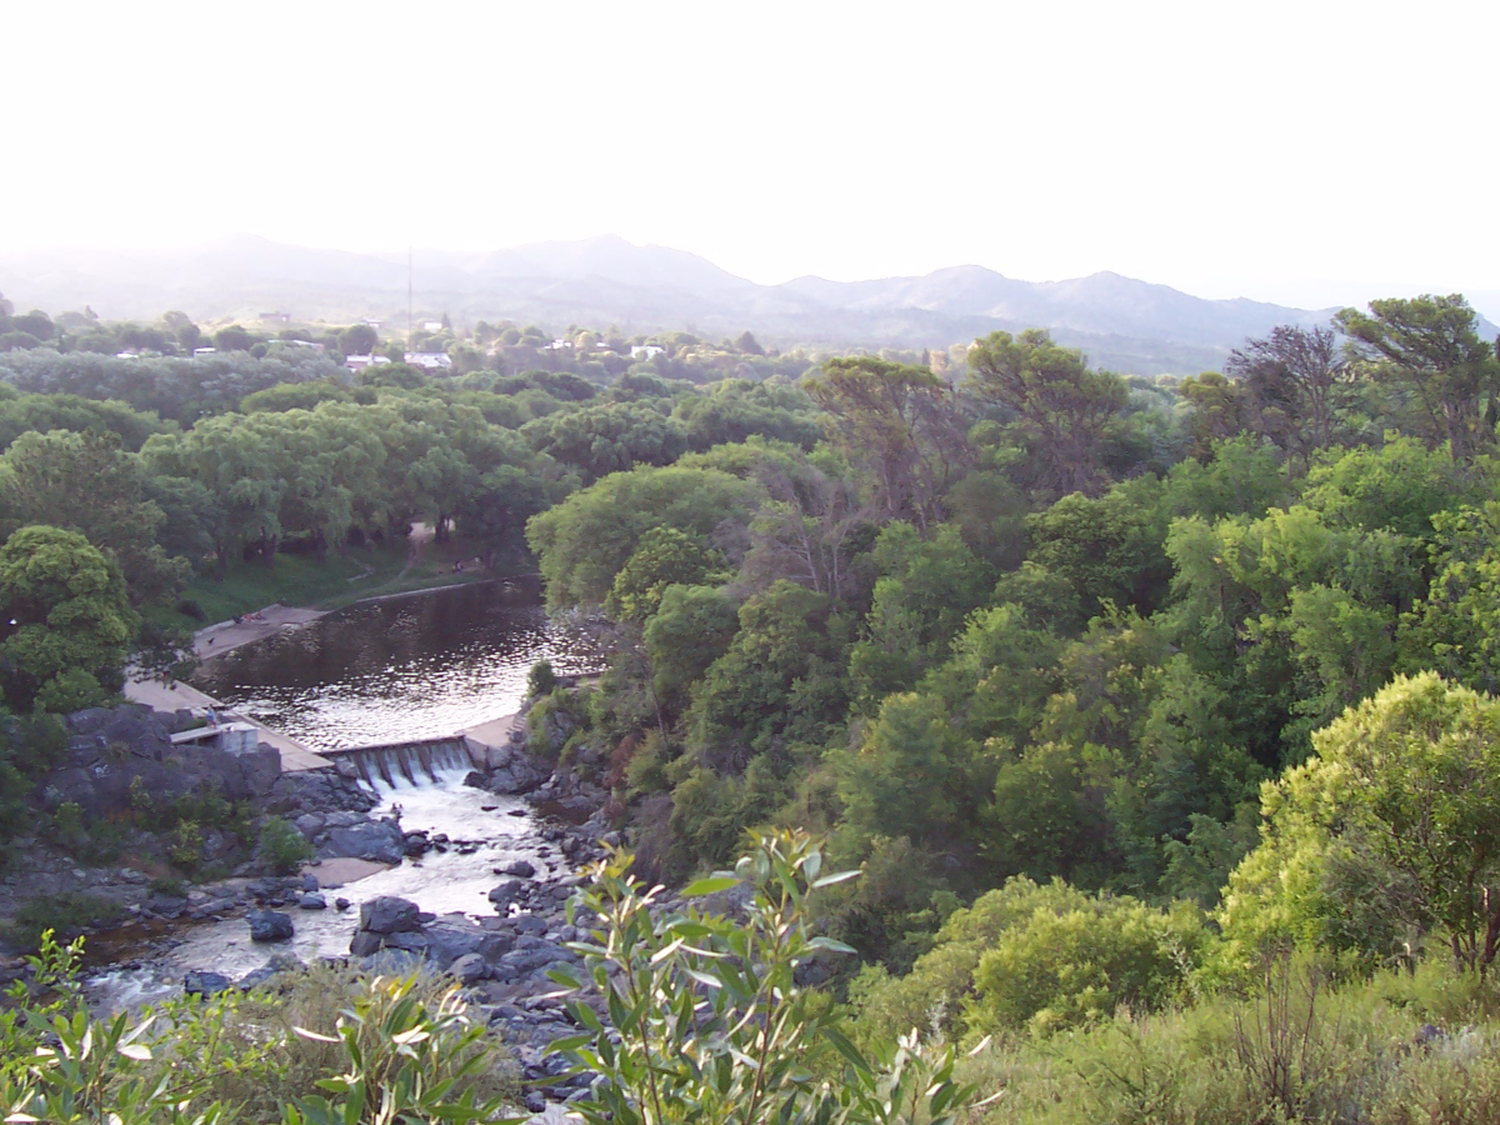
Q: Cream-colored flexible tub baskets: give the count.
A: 0